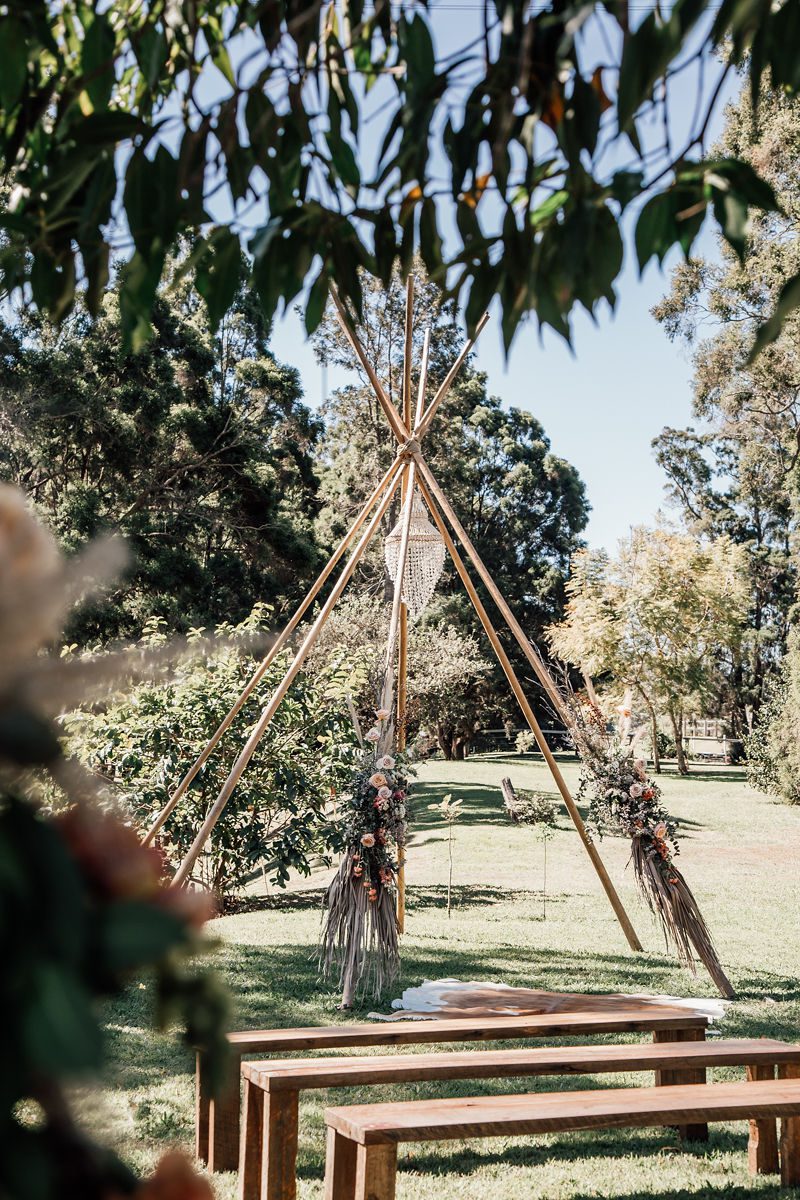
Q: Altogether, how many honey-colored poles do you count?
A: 6